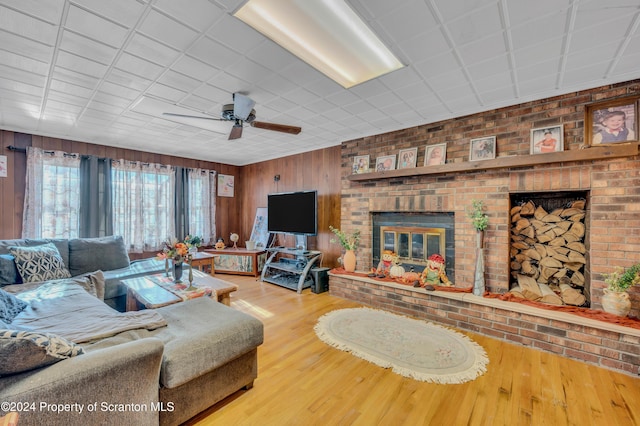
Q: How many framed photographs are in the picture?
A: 7